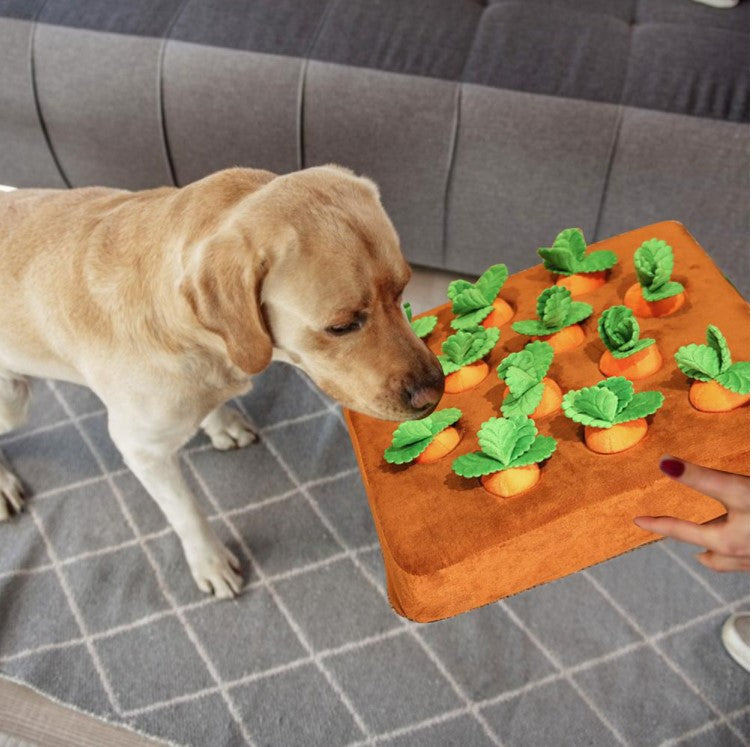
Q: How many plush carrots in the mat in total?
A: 12